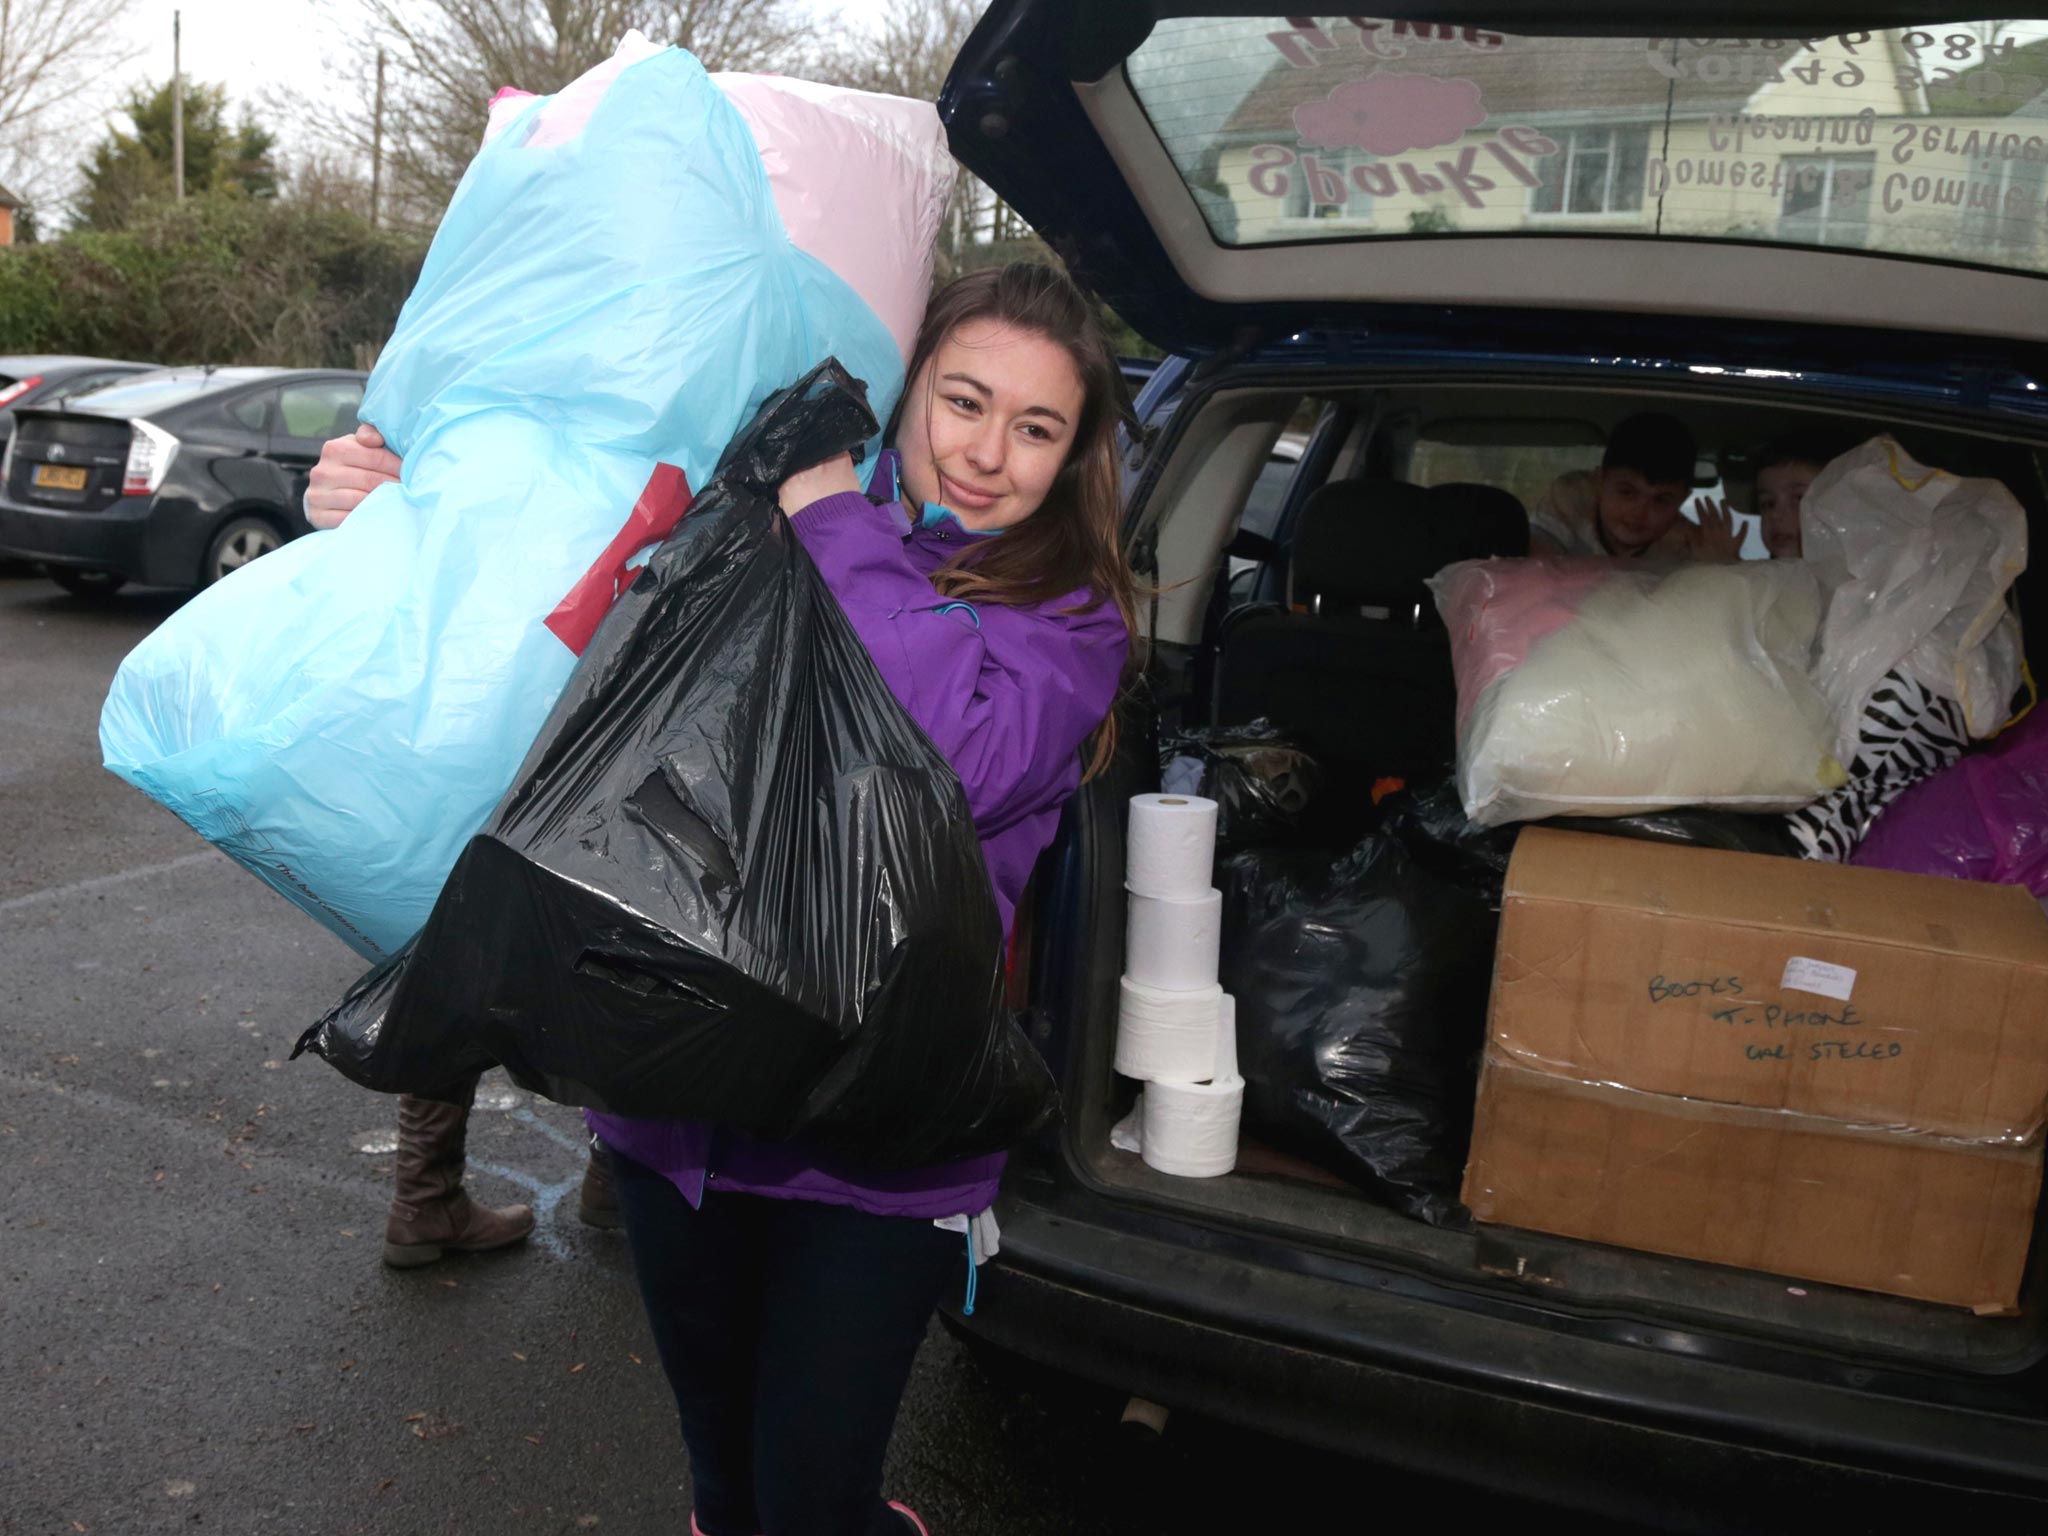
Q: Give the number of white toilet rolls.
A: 4